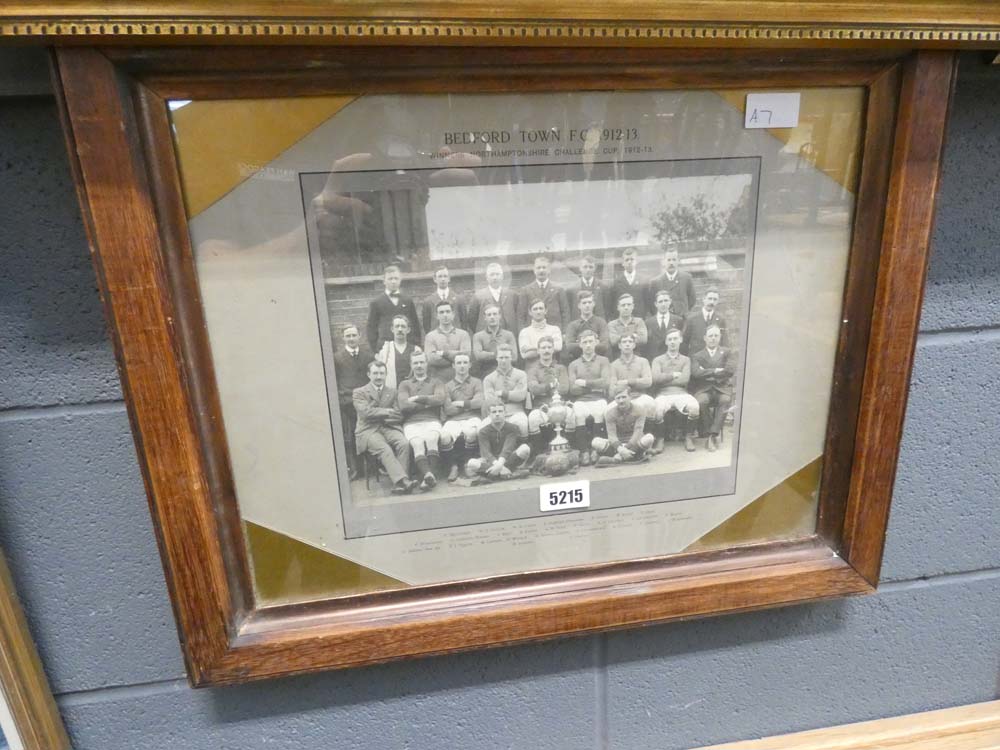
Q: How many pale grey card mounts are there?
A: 1